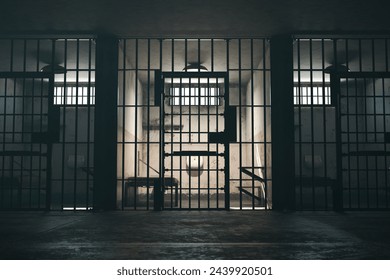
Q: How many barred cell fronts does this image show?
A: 3